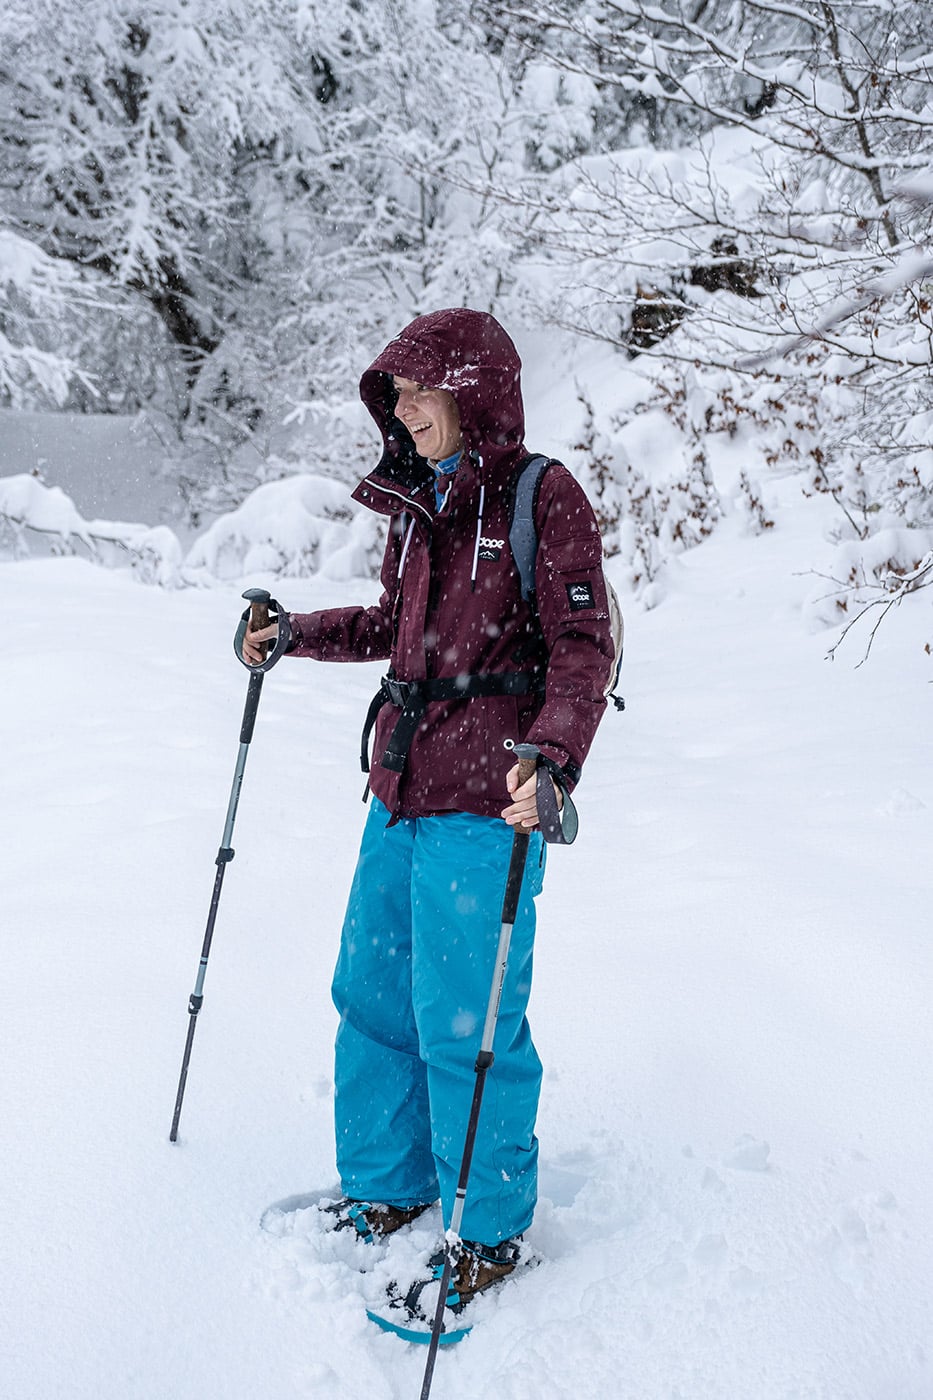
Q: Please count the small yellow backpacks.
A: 0